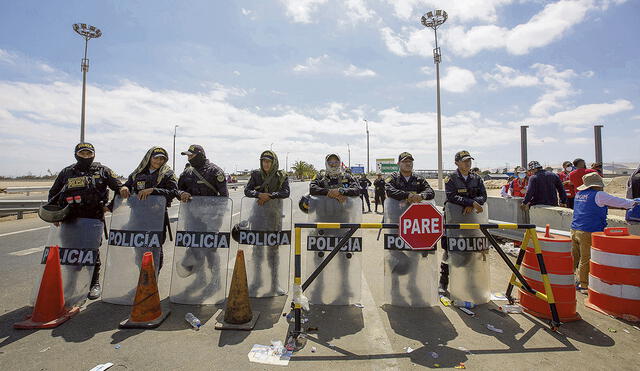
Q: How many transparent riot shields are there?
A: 7